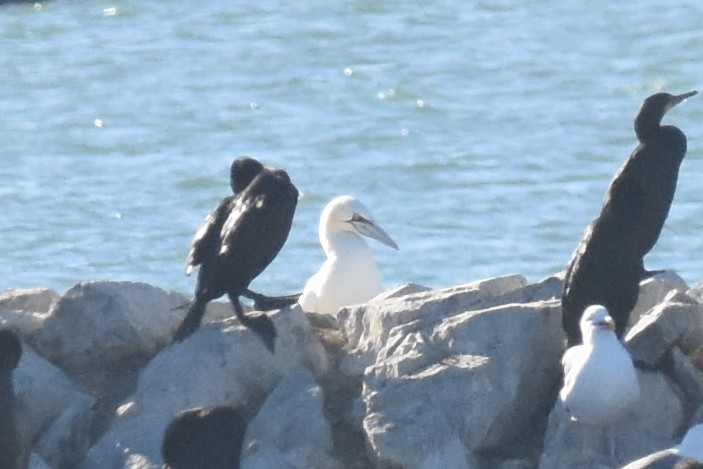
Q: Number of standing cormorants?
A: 2